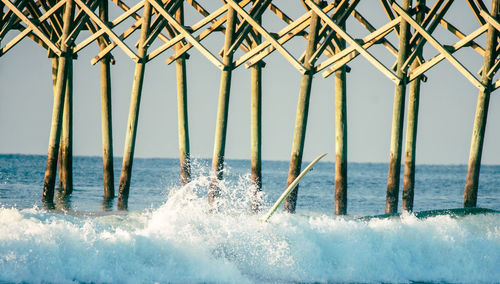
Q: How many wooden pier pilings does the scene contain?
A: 12